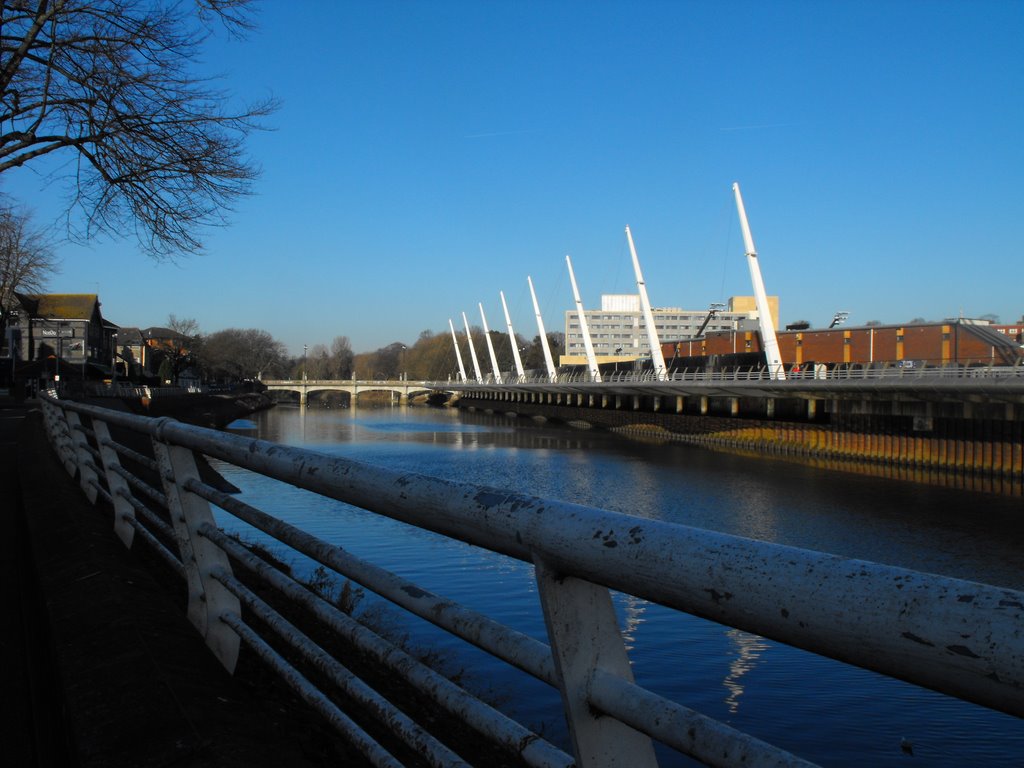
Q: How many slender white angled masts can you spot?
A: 8